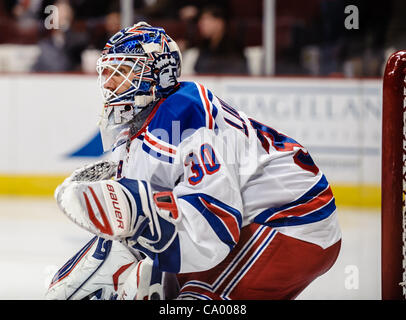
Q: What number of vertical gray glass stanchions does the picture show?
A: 2